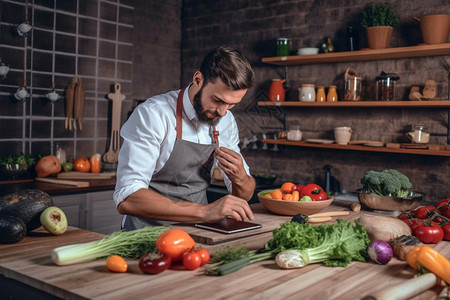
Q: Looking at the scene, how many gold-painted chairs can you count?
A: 0